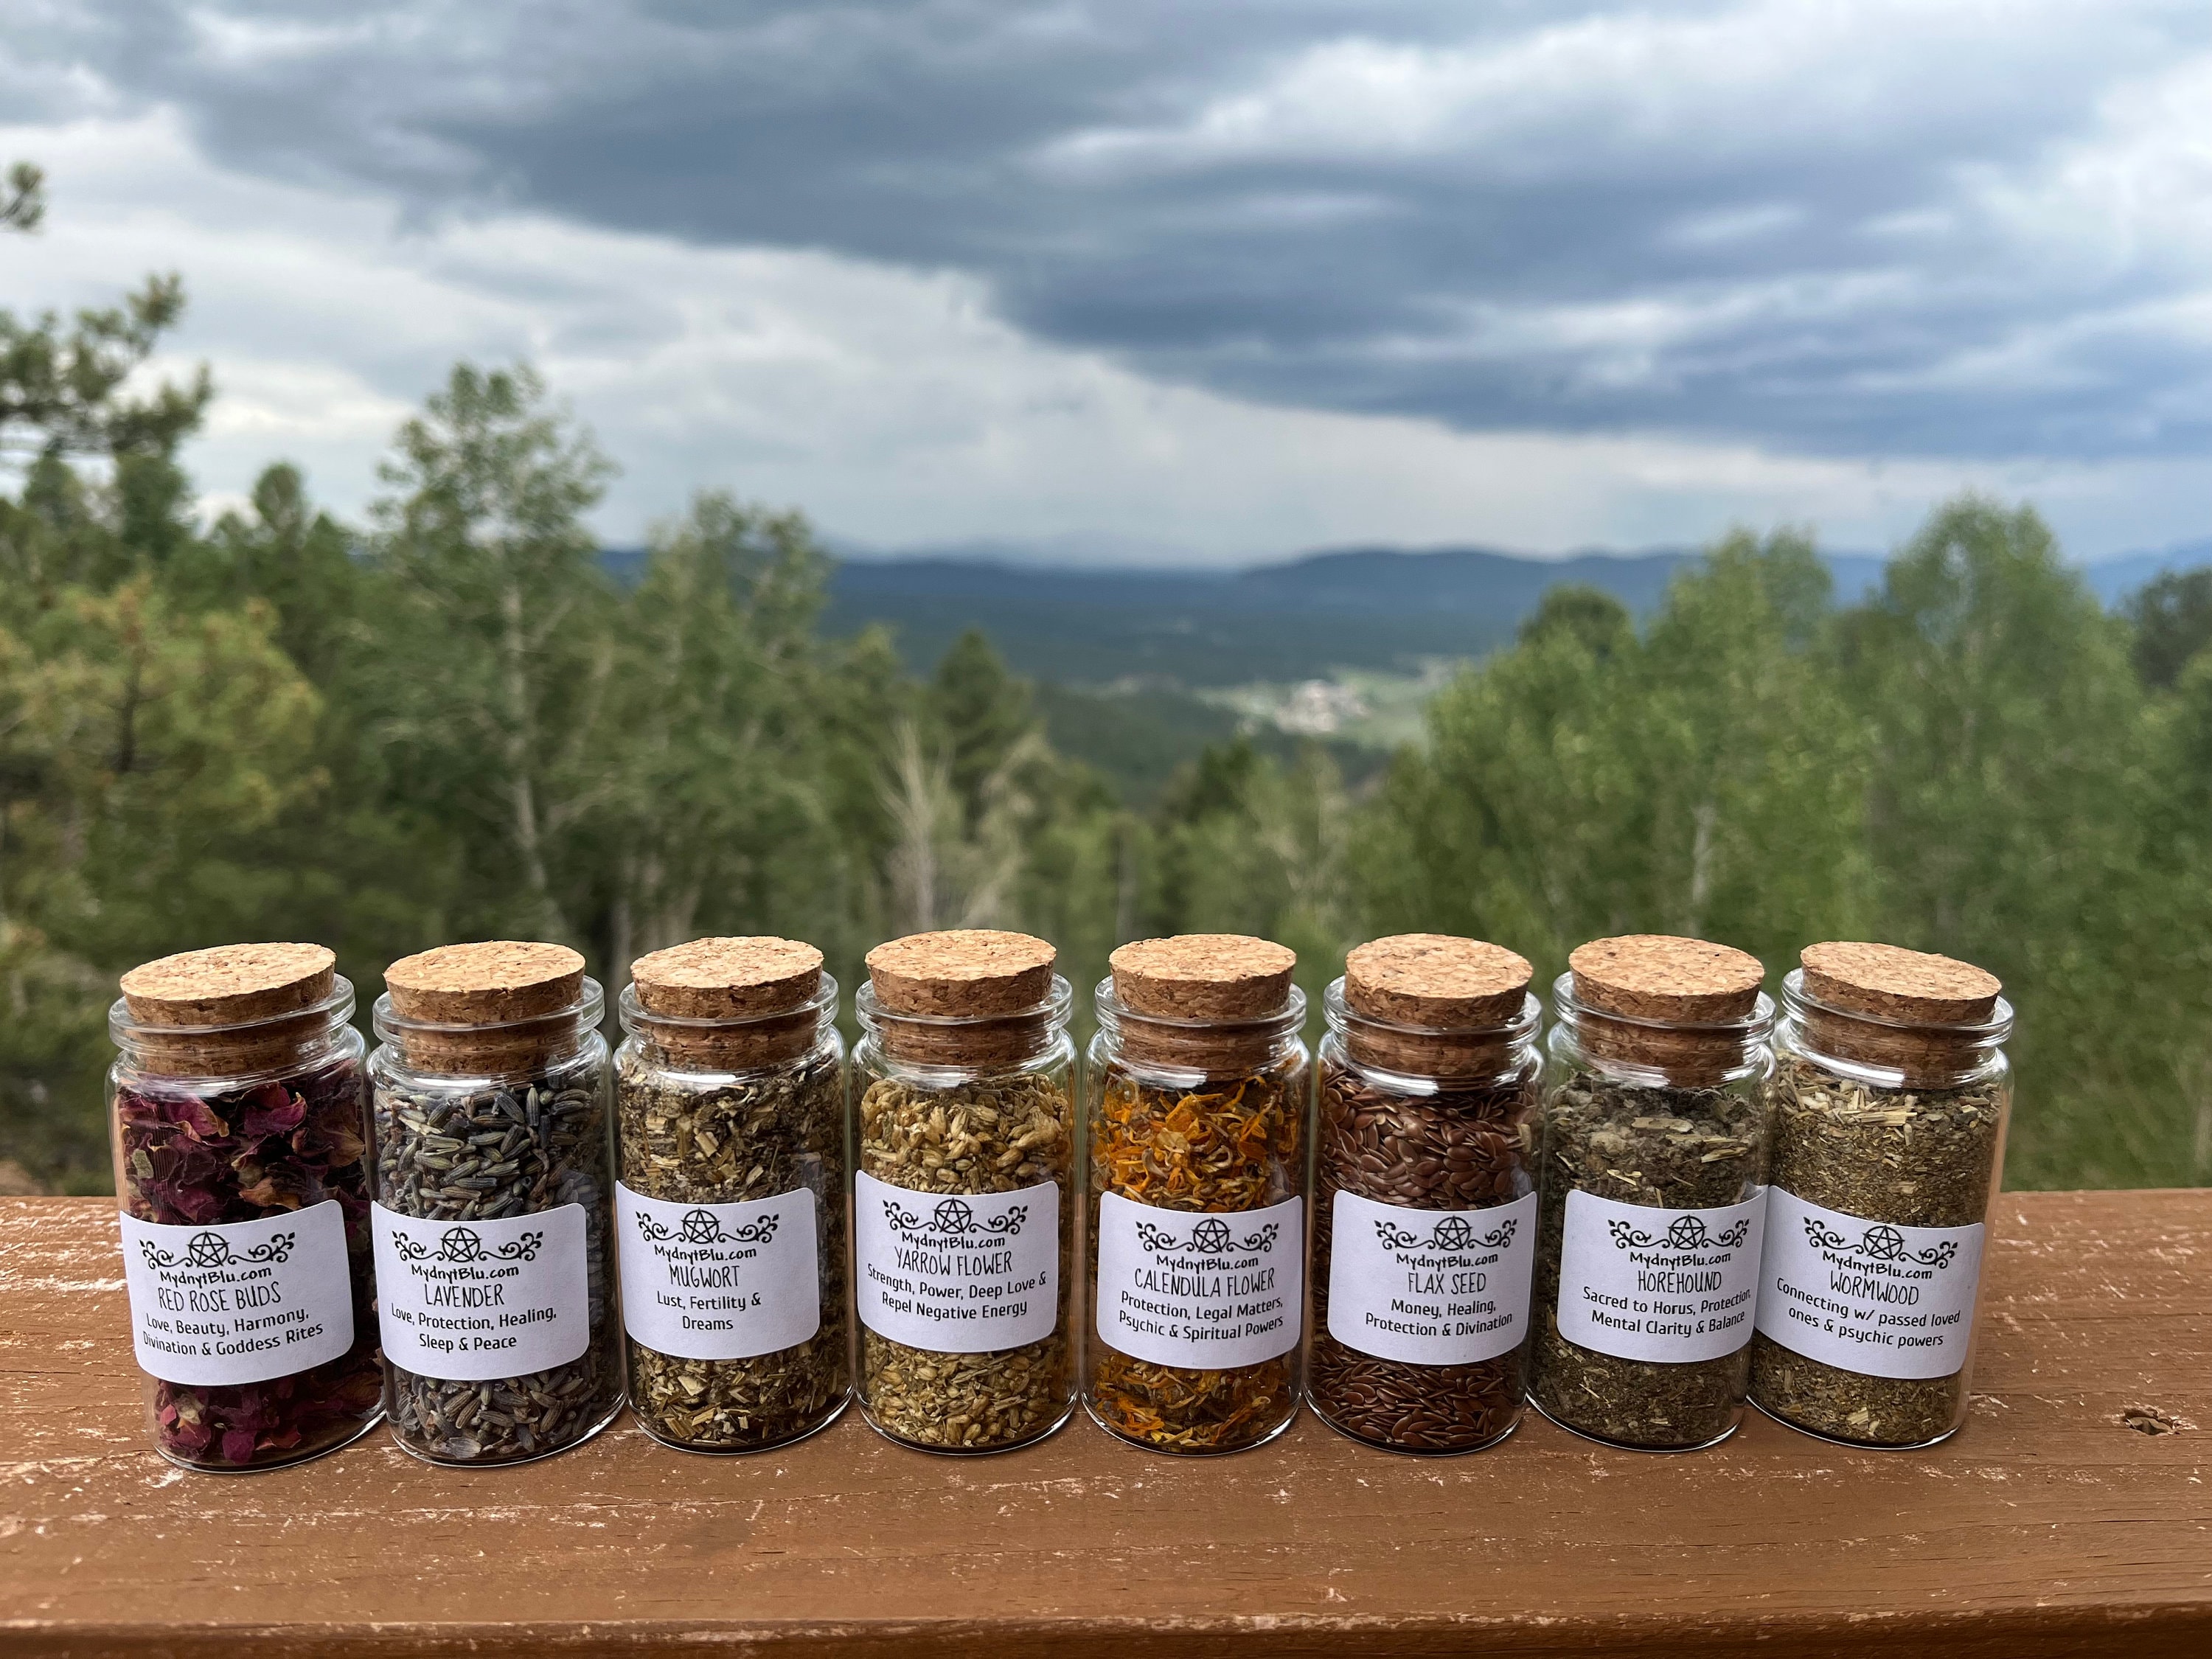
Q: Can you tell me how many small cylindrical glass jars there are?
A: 8